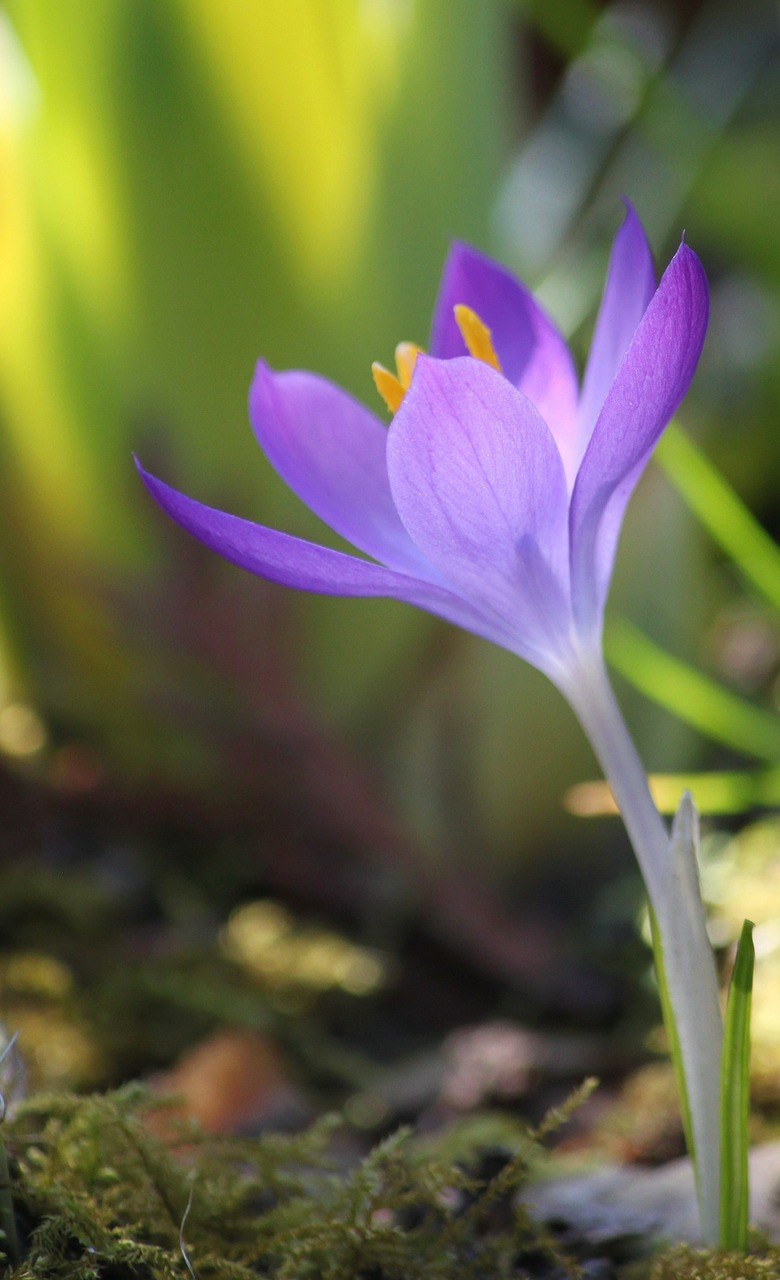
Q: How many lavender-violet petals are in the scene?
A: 6